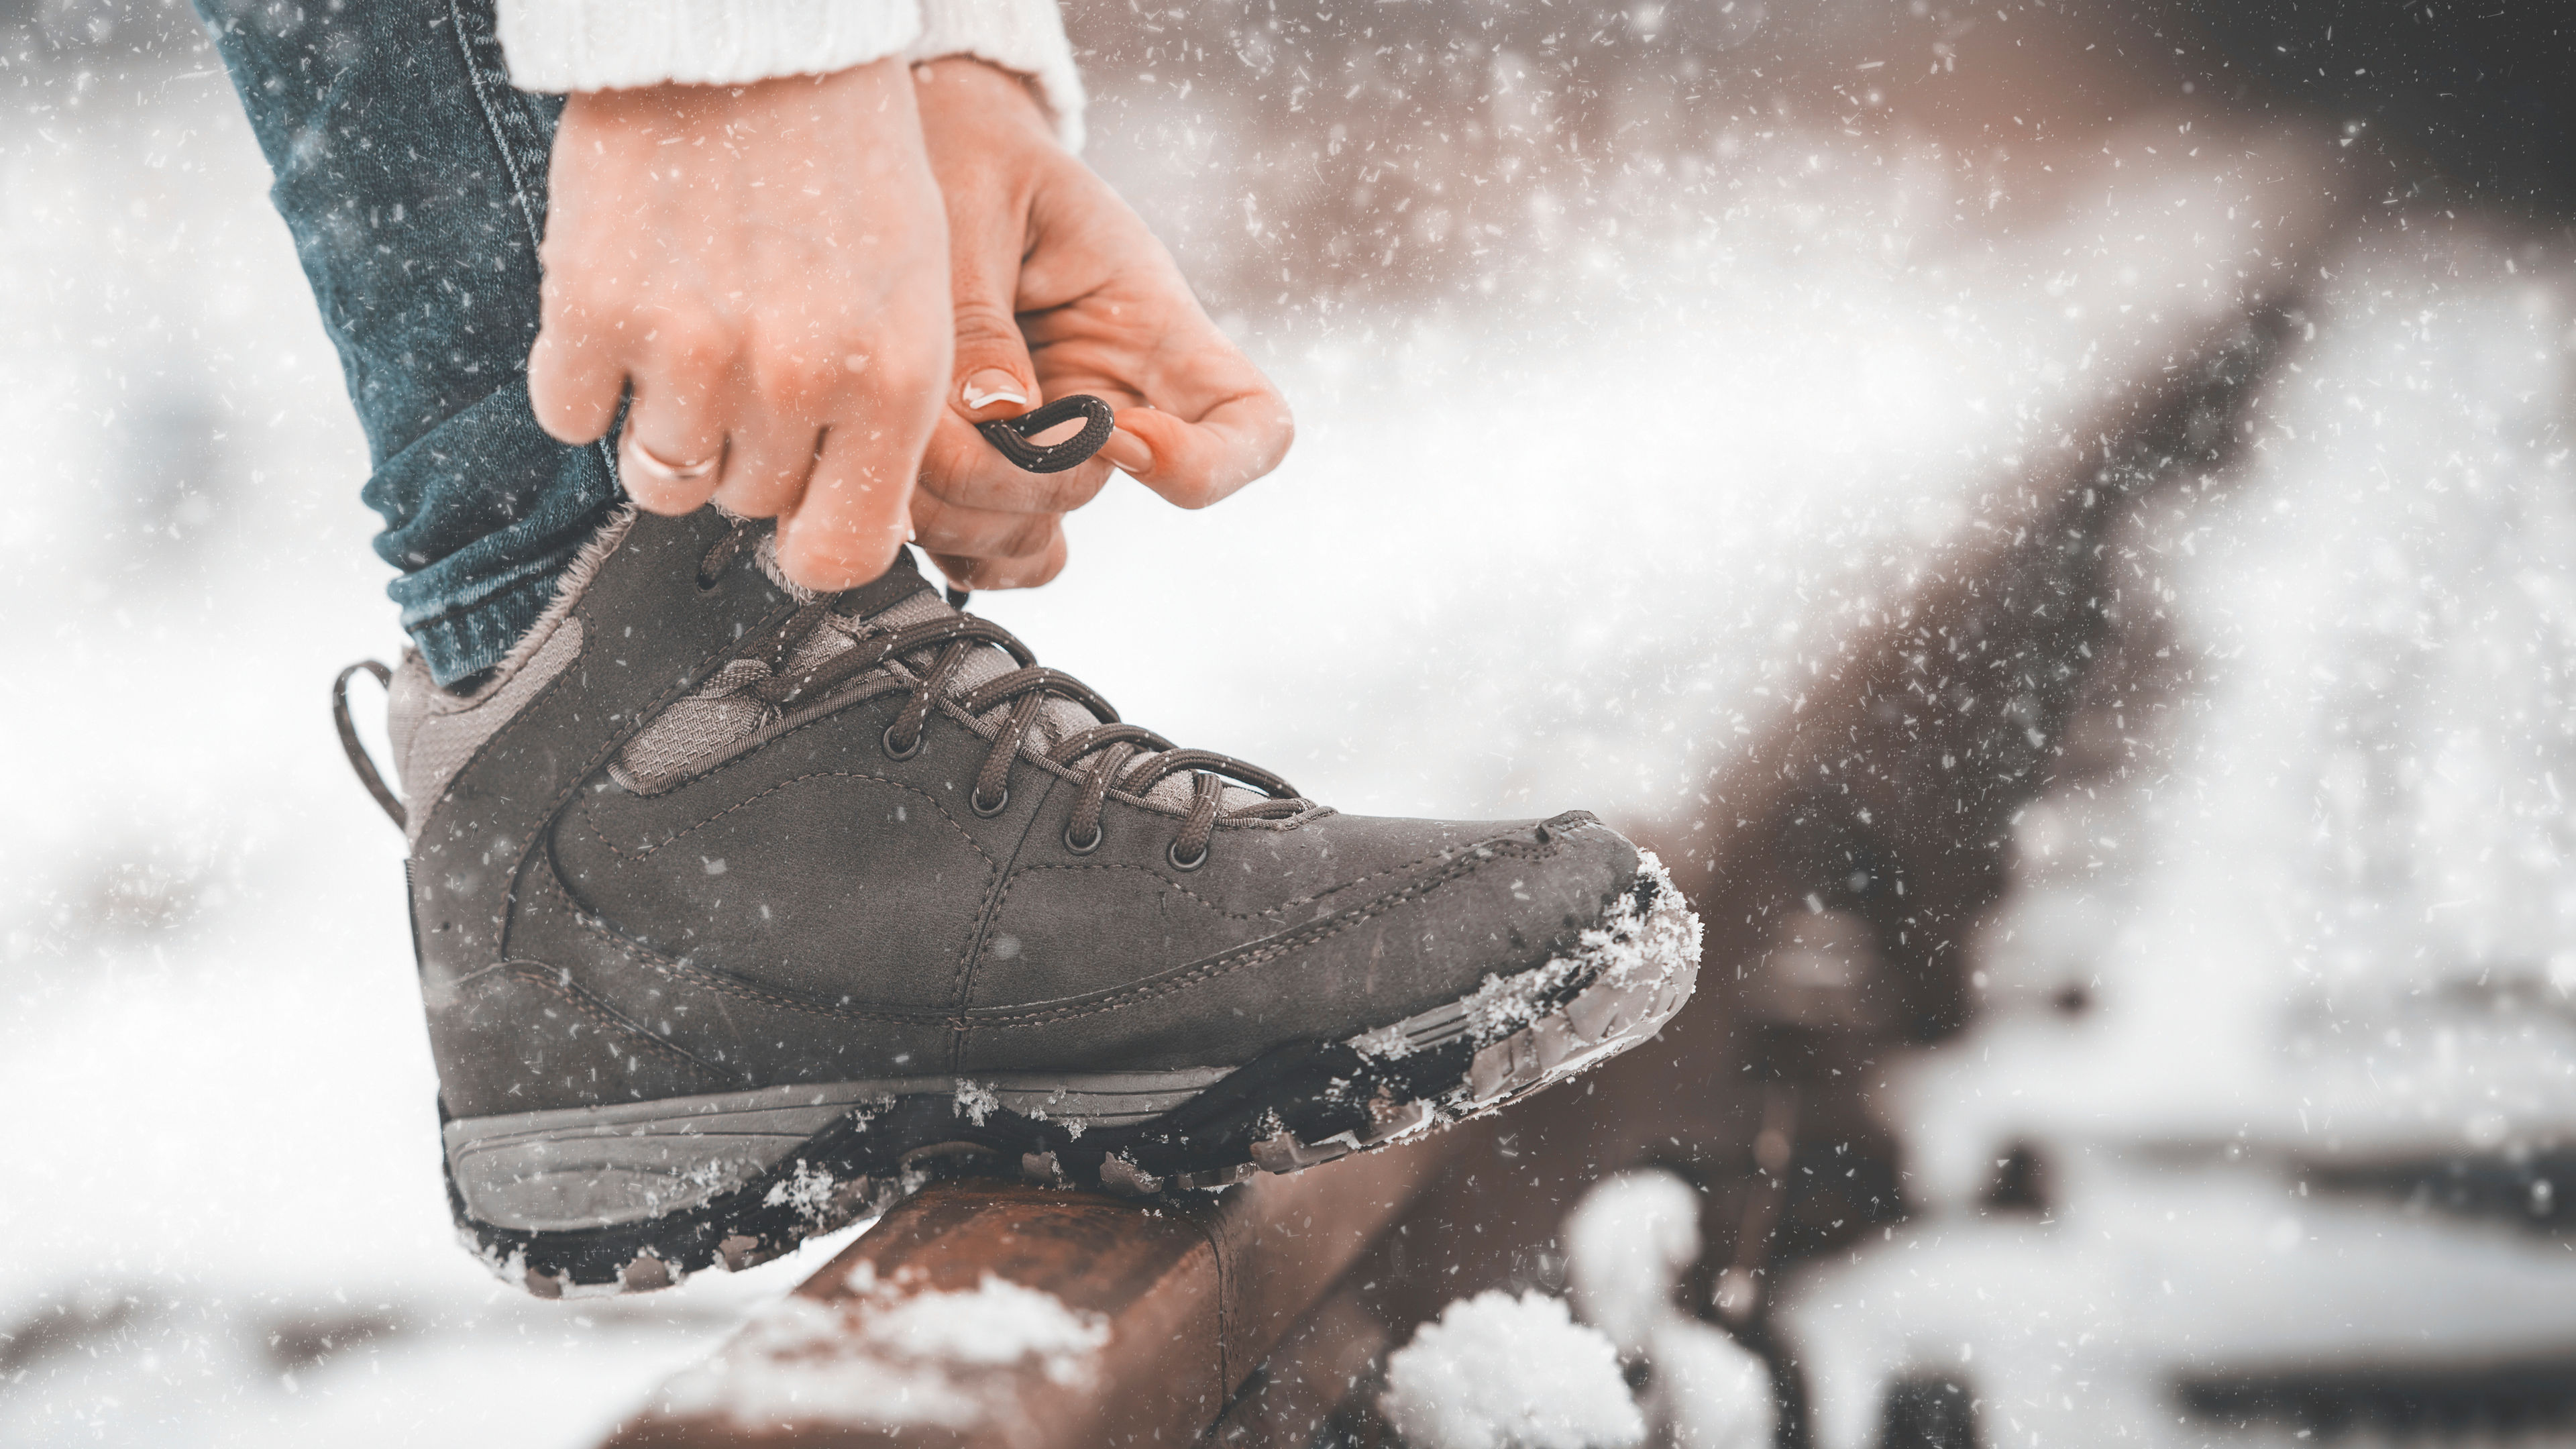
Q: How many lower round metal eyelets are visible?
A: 4